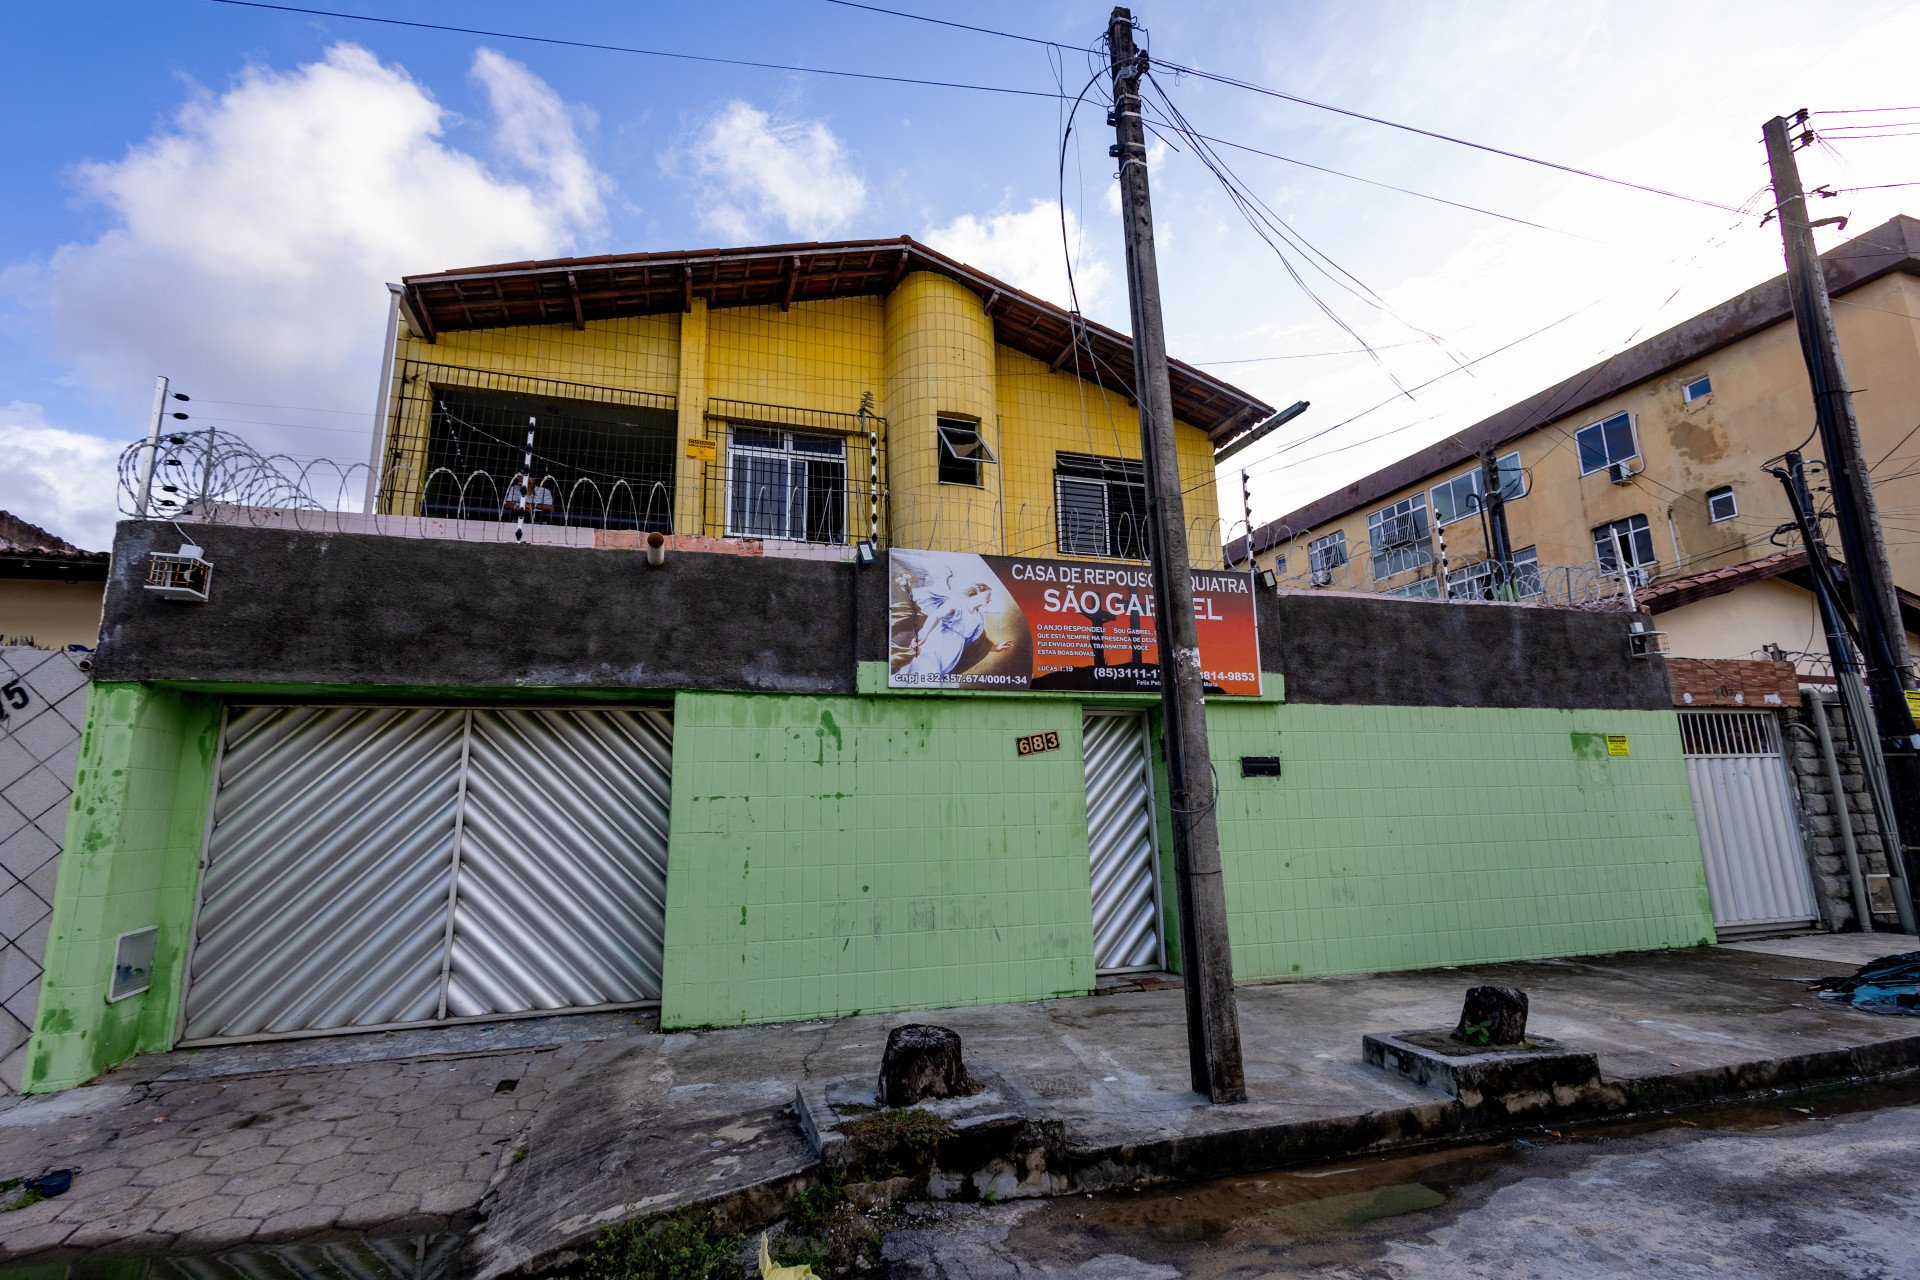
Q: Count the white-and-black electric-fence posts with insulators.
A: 6